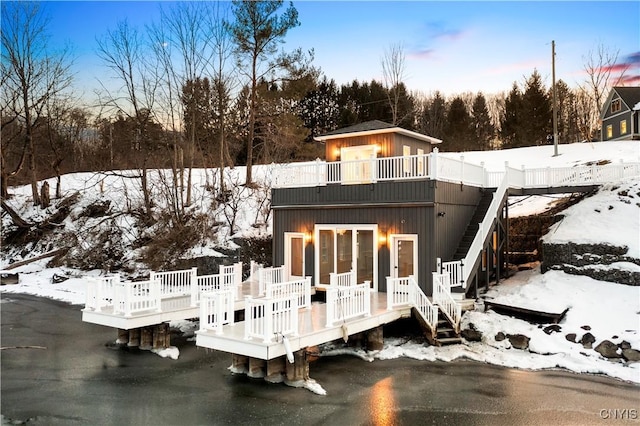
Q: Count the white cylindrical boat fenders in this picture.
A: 1